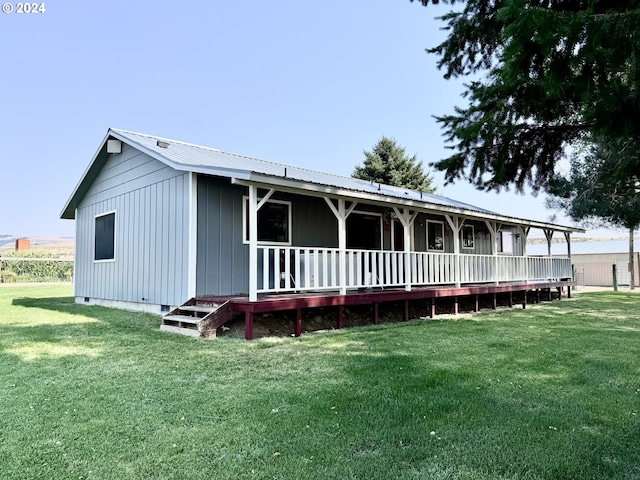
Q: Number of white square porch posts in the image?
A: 8